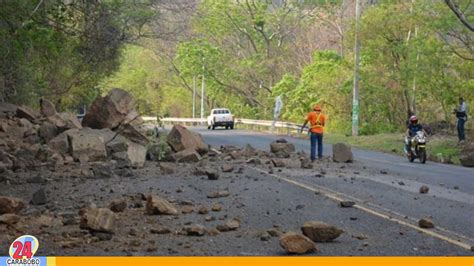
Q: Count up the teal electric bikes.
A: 0